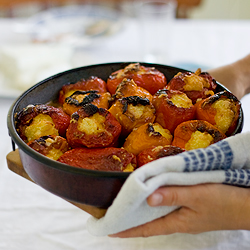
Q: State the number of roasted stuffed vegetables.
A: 15